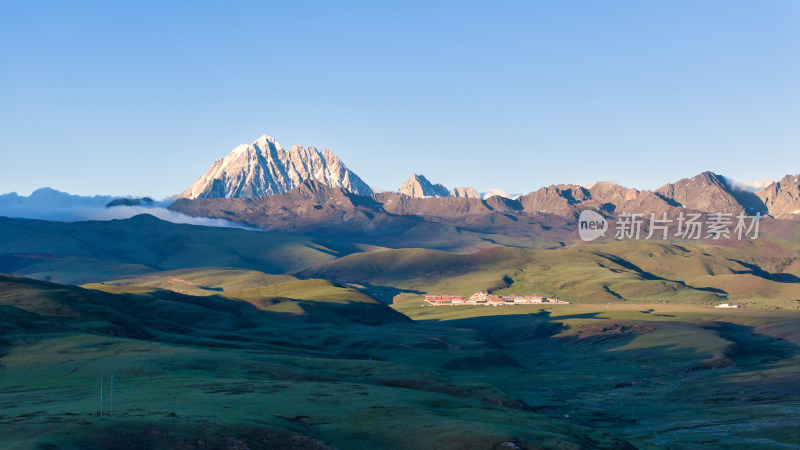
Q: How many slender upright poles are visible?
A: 2